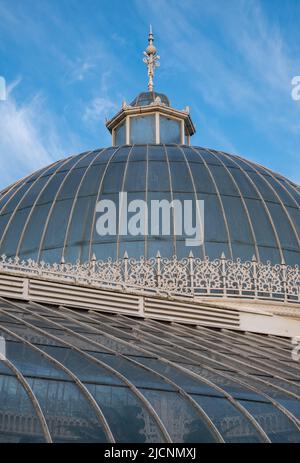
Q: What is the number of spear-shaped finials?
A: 8